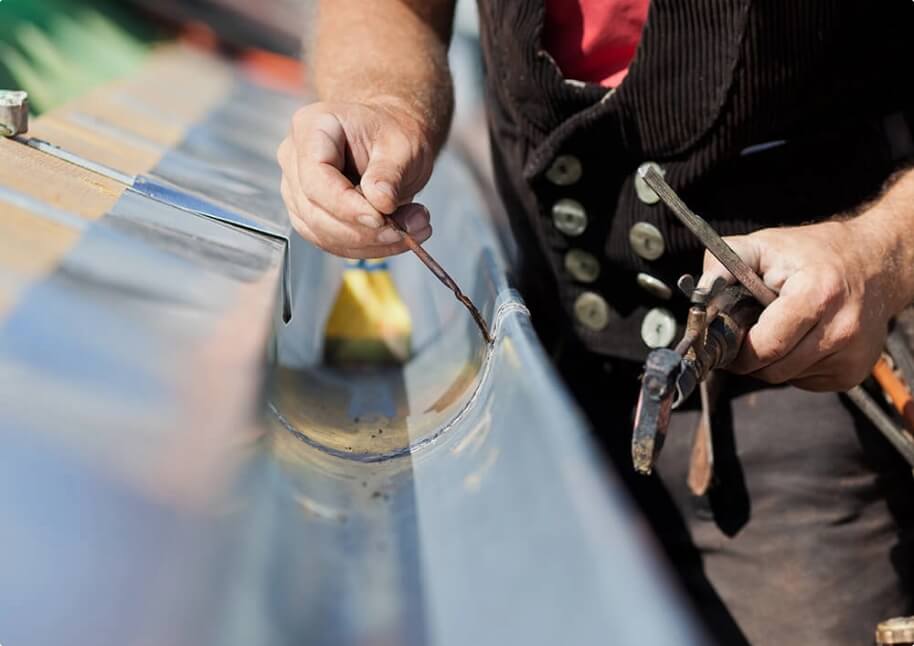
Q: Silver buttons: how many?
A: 8